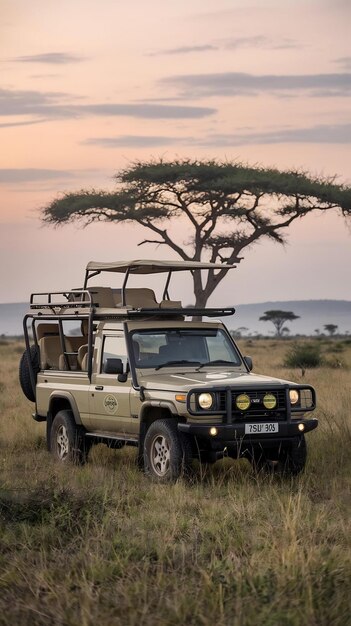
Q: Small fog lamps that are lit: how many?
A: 2